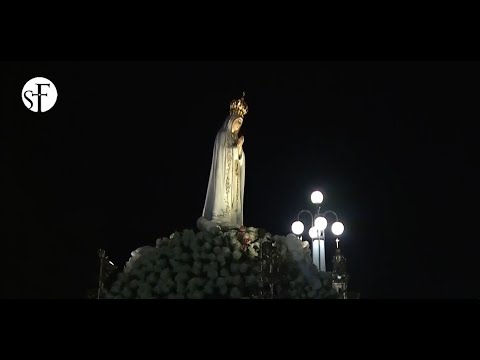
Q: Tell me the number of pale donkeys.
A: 0